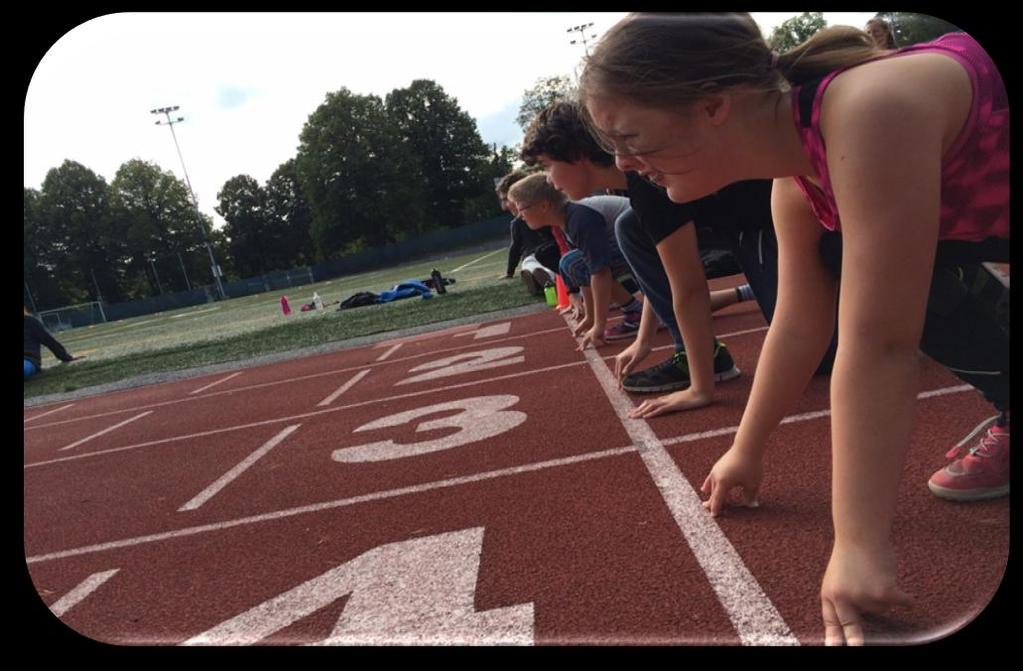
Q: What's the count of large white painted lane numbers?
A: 4